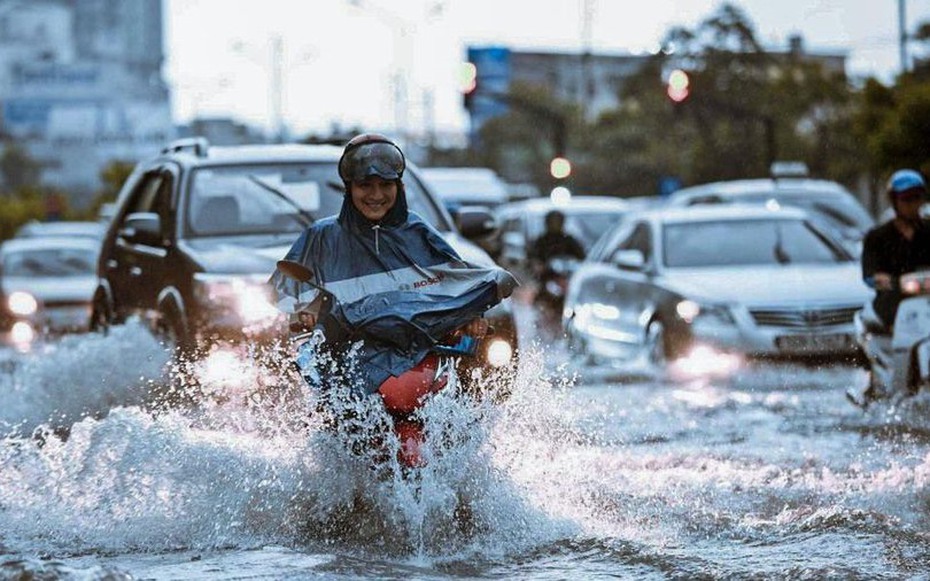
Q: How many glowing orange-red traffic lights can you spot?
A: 3